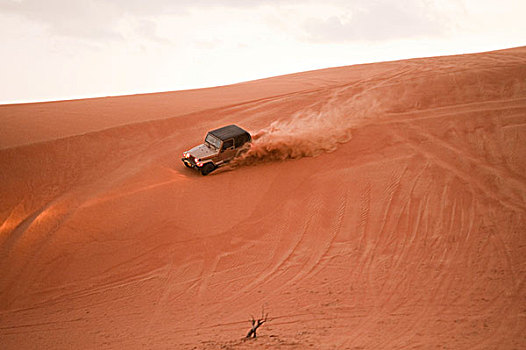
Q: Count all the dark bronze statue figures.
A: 0